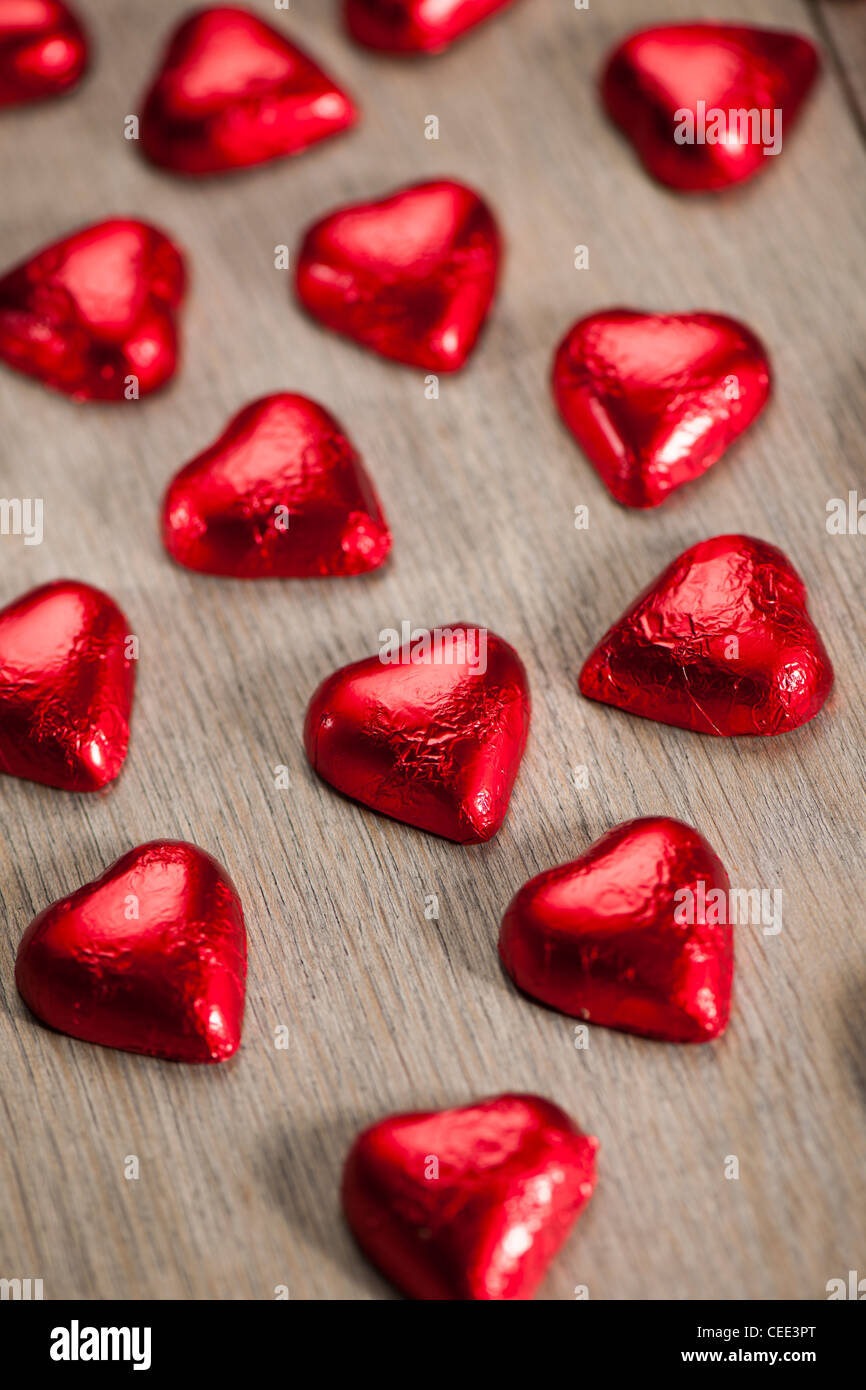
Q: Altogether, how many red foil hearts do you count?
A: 14